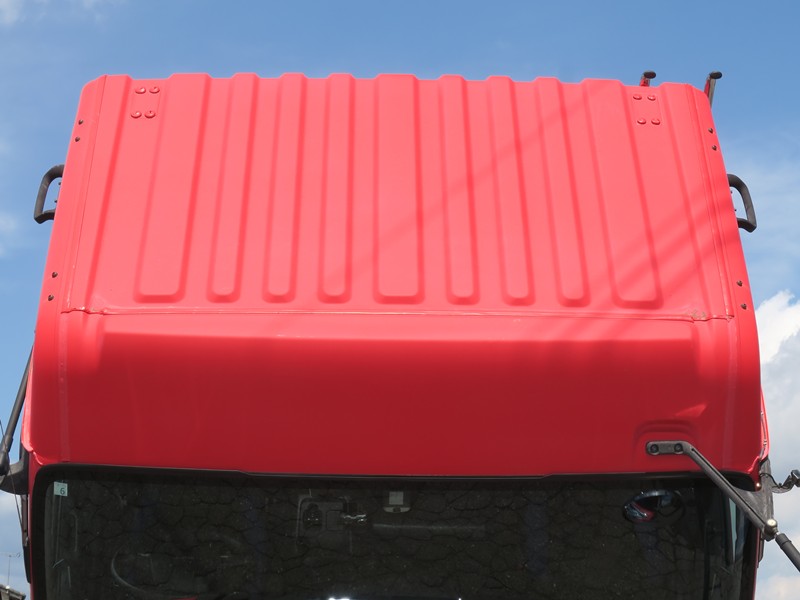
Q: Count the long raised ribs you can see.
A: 9